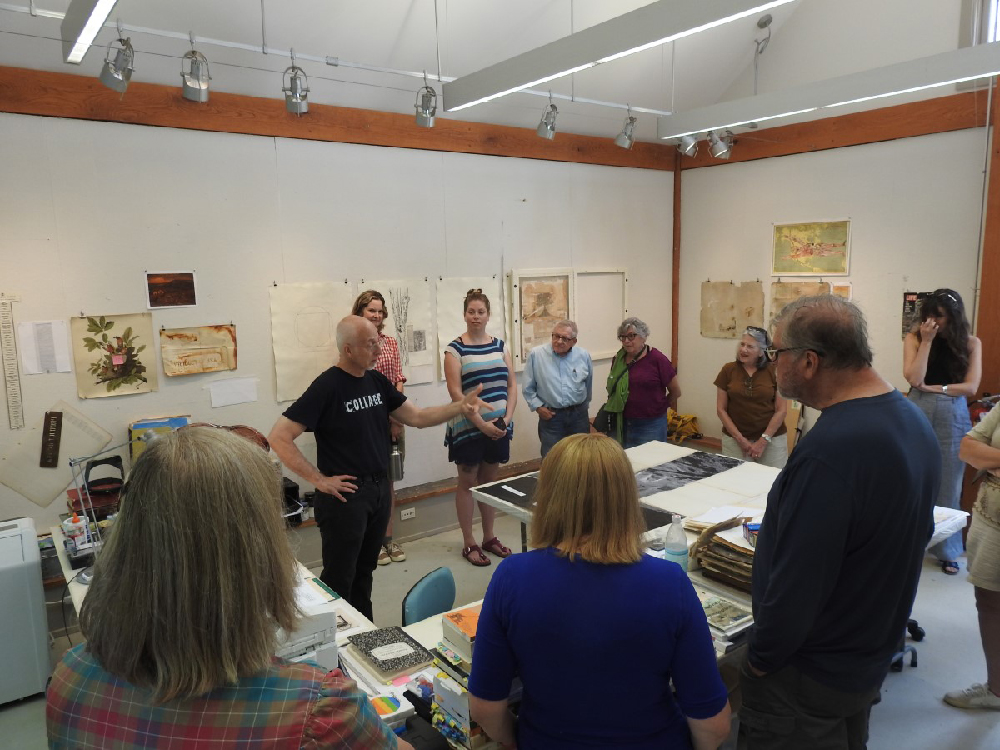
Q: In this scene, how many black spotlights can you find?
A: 0